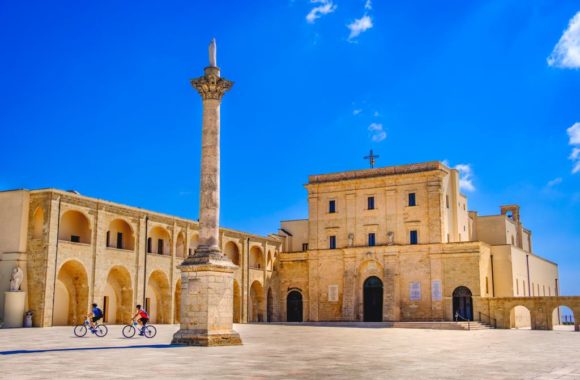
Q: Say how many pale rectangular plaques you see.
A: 3